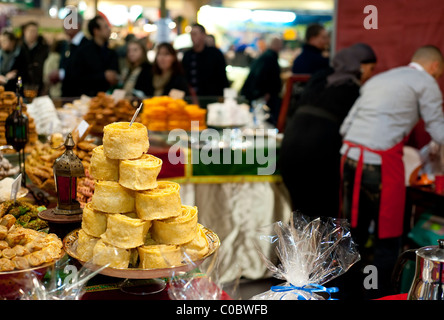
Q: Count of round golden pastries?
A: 12